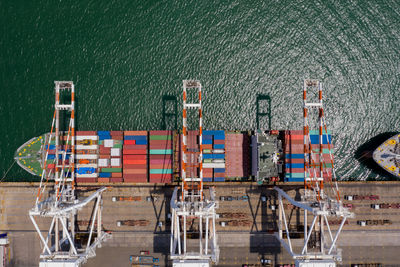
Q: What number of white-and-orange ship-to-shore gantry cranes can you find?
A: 3